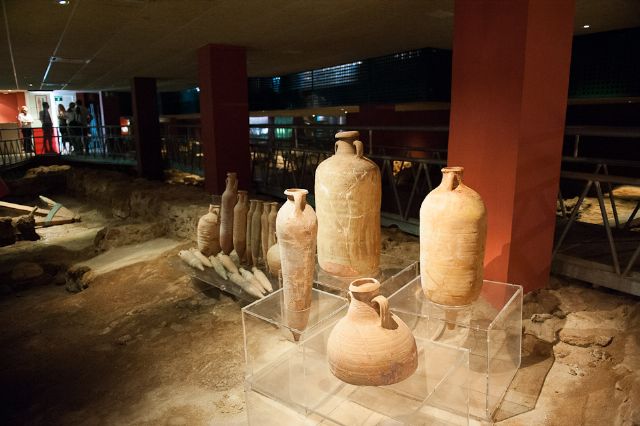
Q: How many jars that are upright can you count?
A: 12